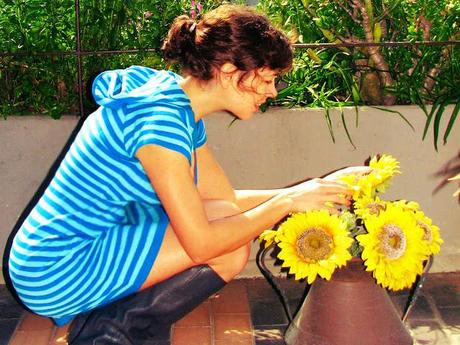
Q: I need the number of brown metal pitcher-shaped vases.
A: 1